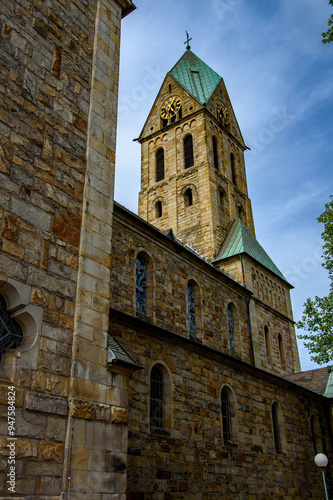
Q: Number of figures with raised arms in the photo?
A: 0